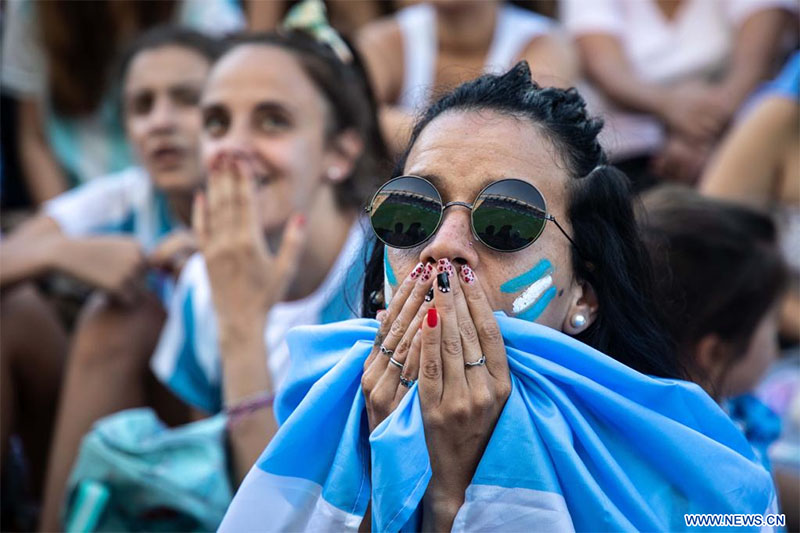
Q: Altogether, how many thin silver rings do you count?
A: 4